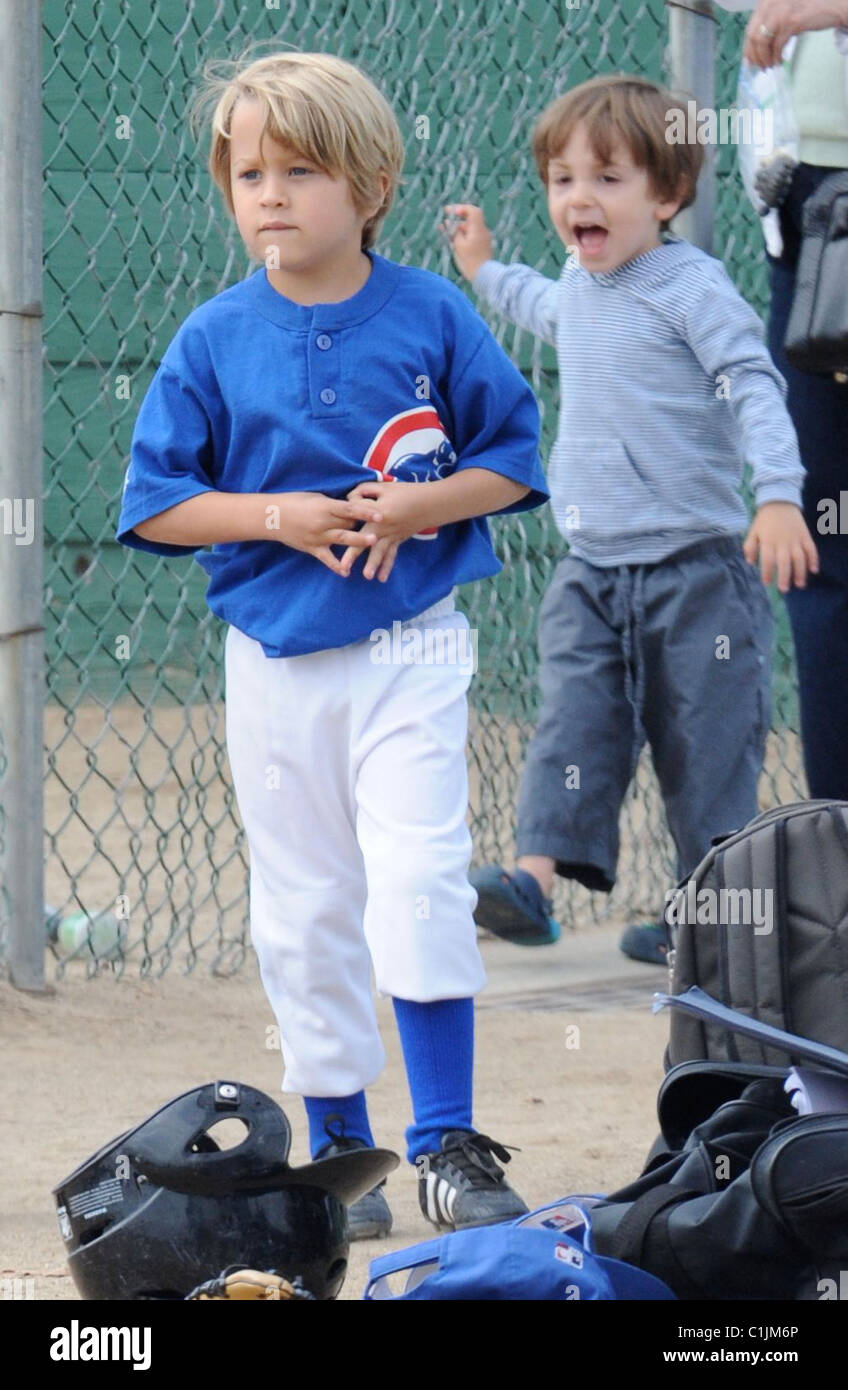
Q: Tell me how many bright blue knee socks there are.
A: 2